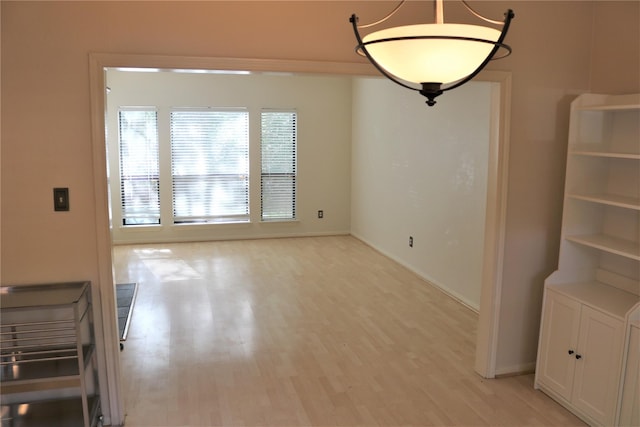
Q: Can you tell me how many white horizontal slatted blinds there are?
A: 3